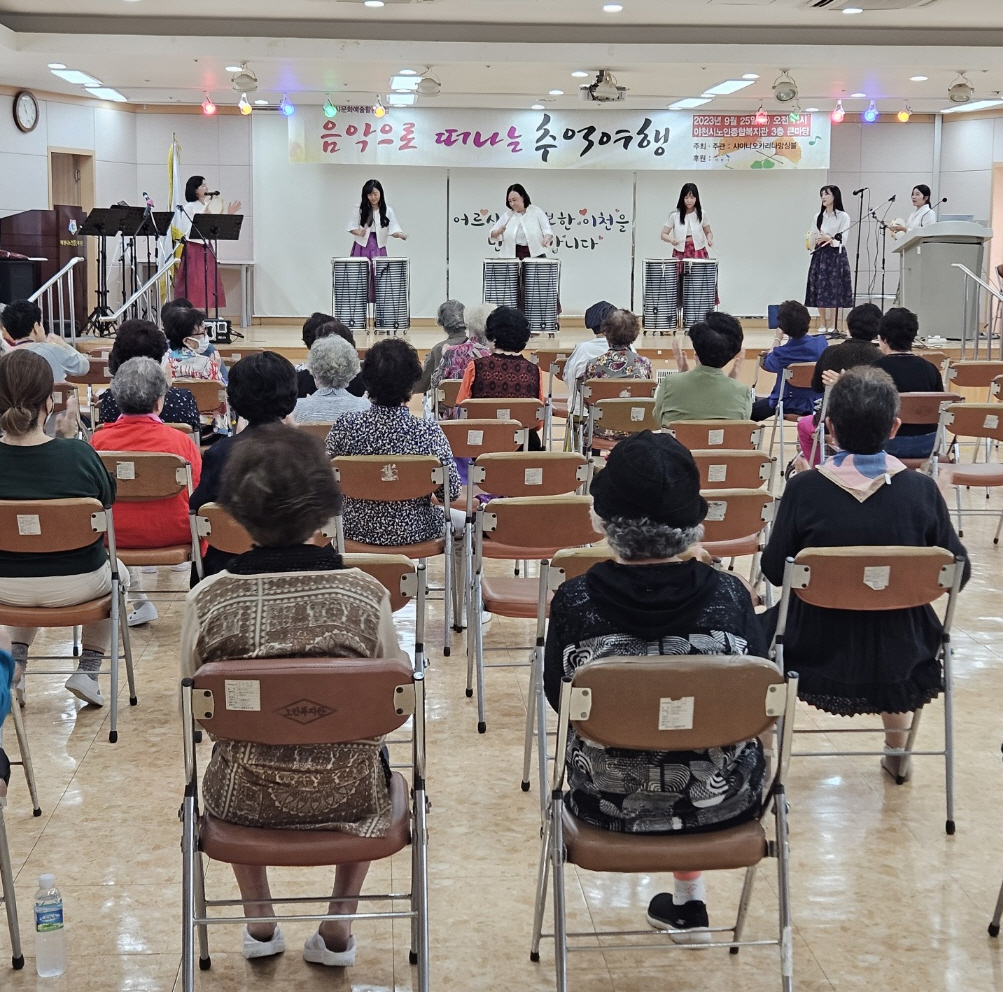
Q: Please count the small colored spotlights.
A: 10